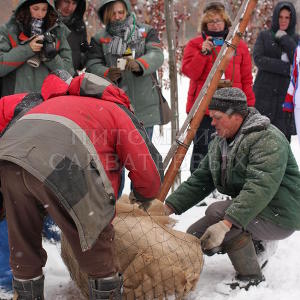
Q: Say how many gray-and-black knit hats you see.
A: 1